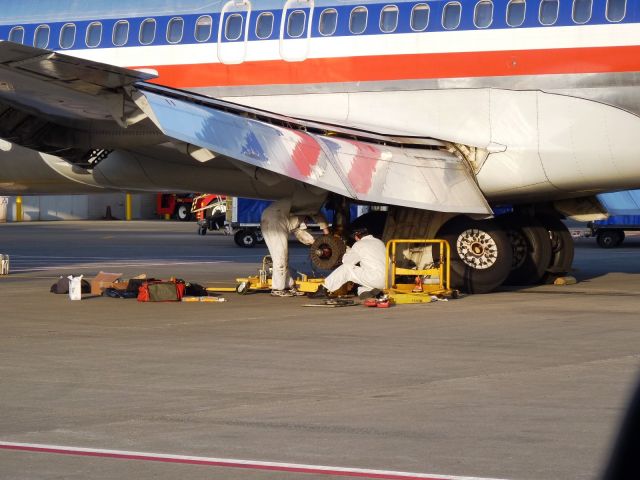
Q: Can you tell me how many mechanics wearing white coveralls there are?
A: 2